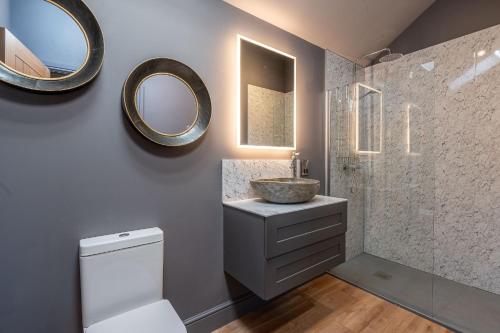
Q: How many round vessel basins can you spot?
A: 1